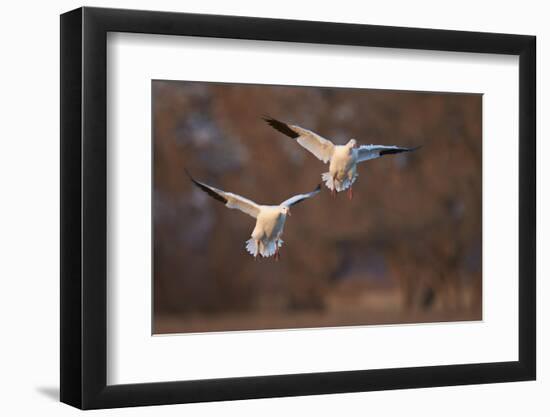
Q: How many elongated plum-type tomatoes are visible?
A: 0